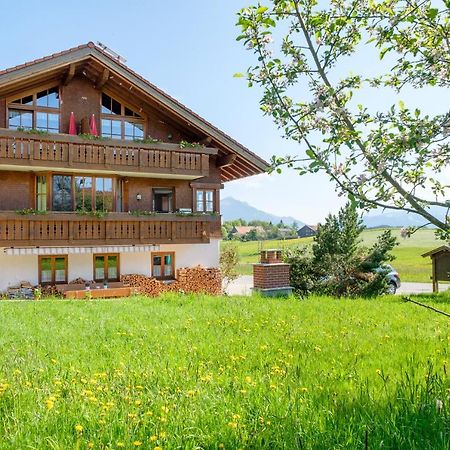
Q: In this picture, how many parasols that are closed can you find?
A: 2